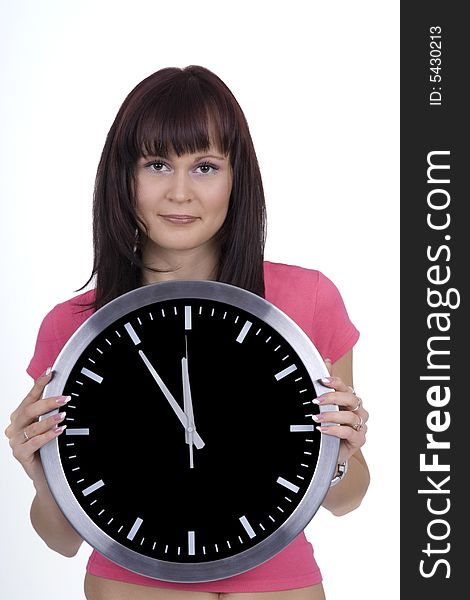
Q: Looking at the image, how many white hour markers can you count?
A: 12